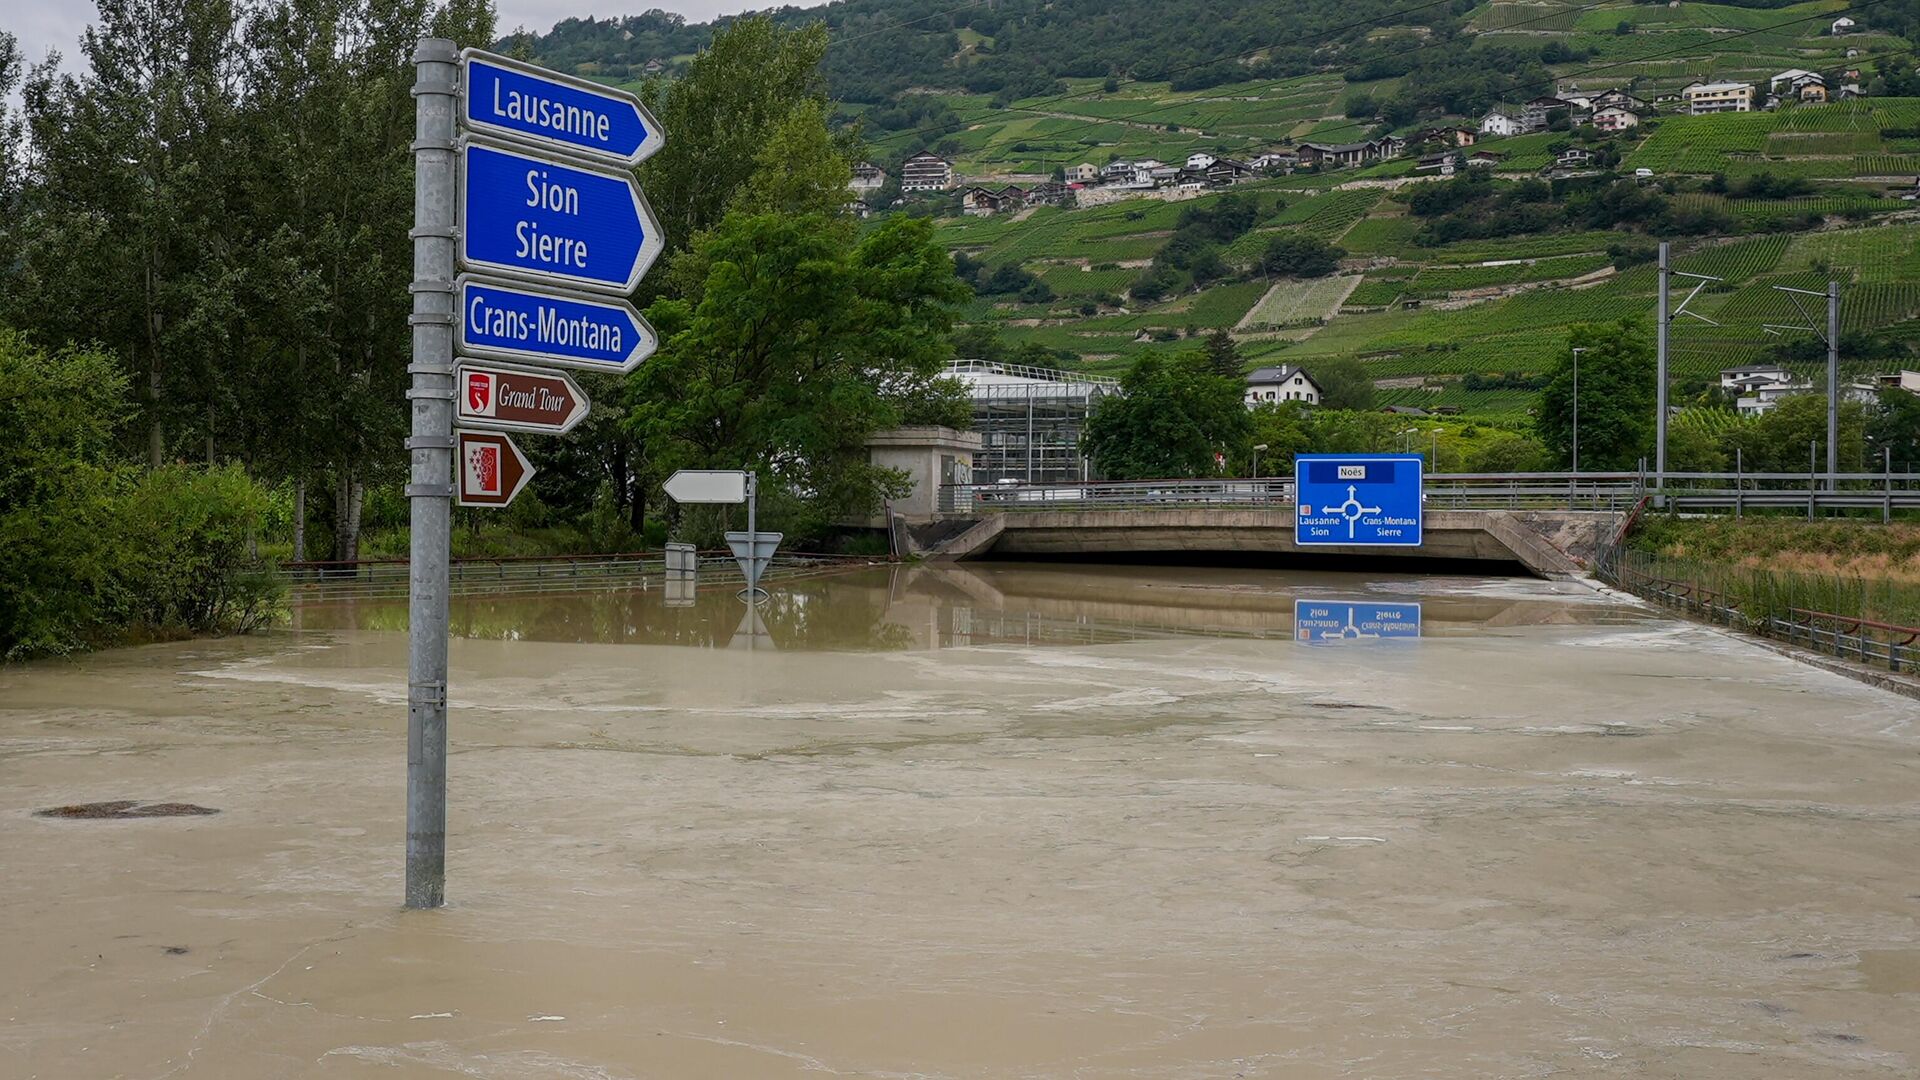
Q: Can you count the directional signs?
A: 7